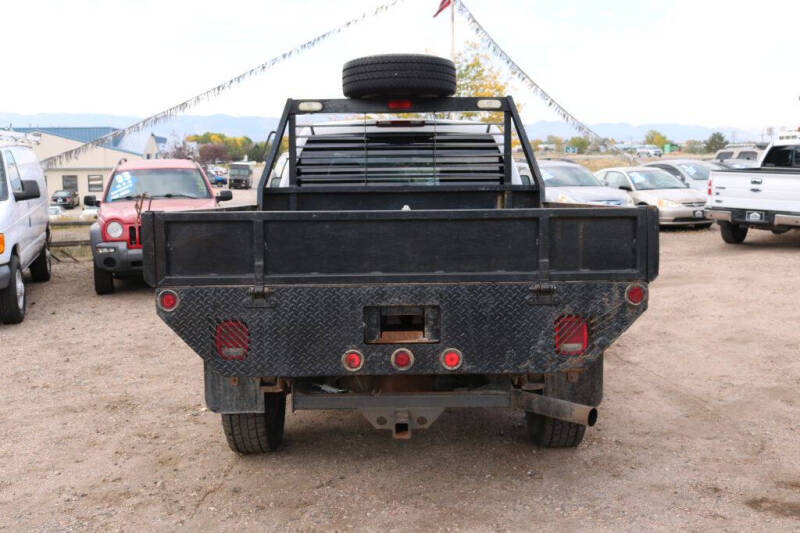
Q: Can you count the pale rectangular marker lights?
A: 2